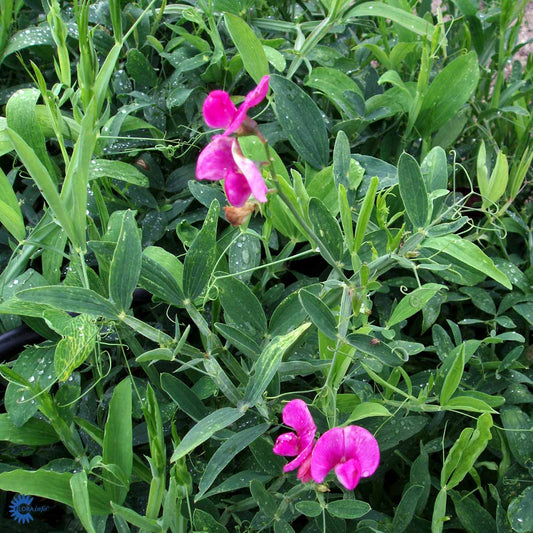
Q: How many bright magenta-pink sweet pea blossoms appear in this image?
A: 4